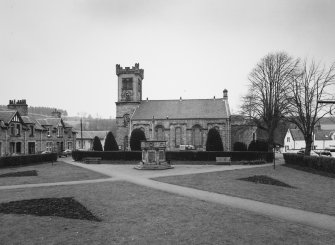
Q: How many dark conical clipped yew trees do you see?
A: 4